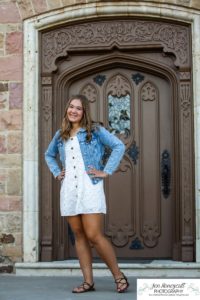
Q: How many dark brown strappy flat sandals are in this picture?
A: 2